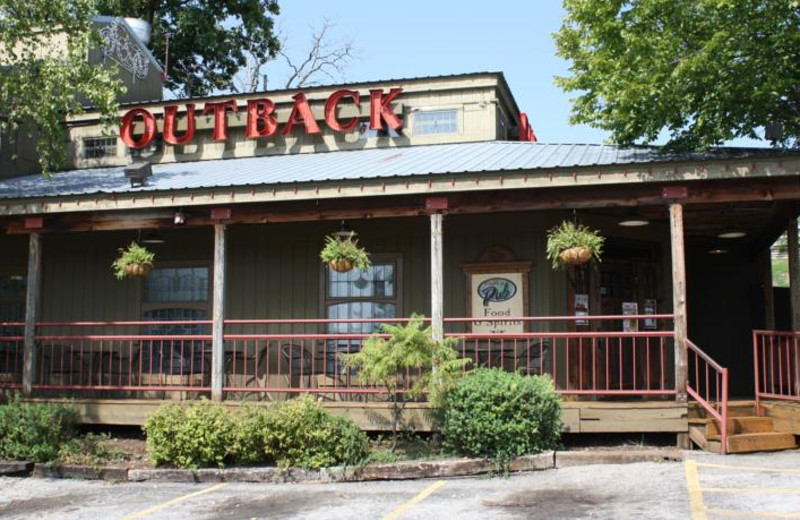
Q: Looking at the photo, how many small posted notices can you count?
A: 3